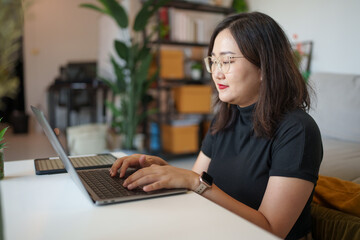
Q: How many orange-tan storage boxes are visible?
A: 3